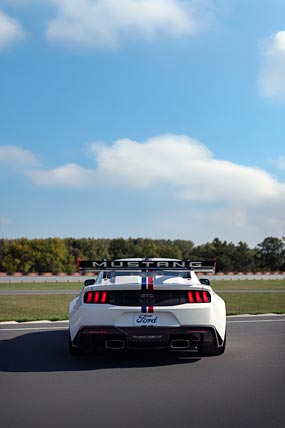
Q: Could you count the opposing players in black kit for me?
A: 0